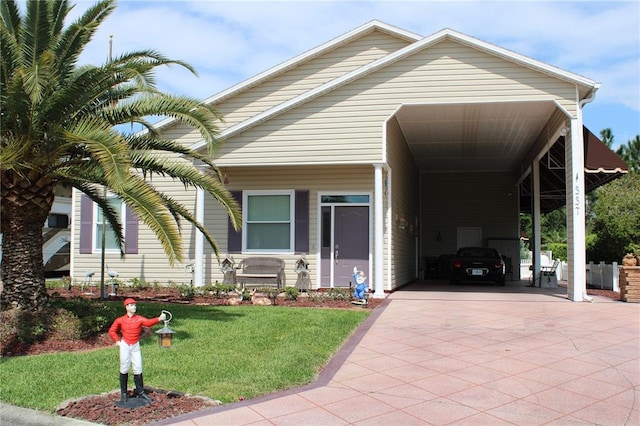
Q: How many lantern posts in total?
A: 1